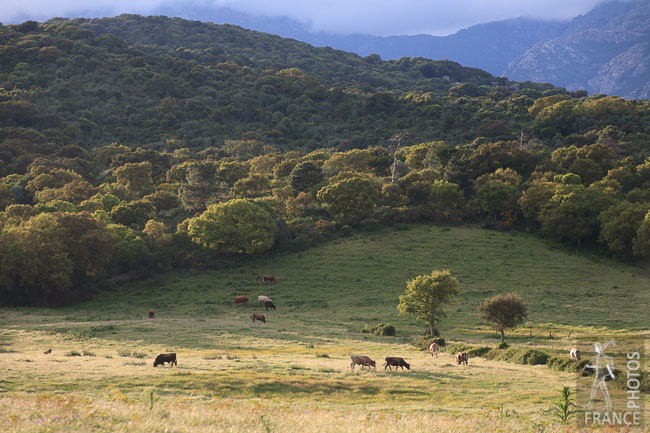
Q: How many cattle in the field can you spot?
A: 12